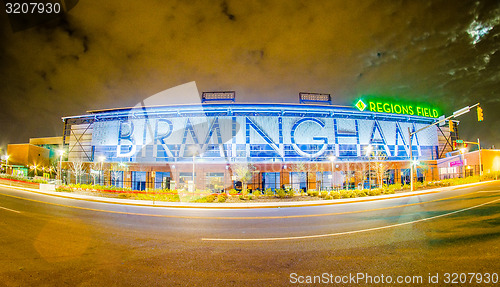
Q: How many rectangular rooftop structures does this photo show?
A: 2